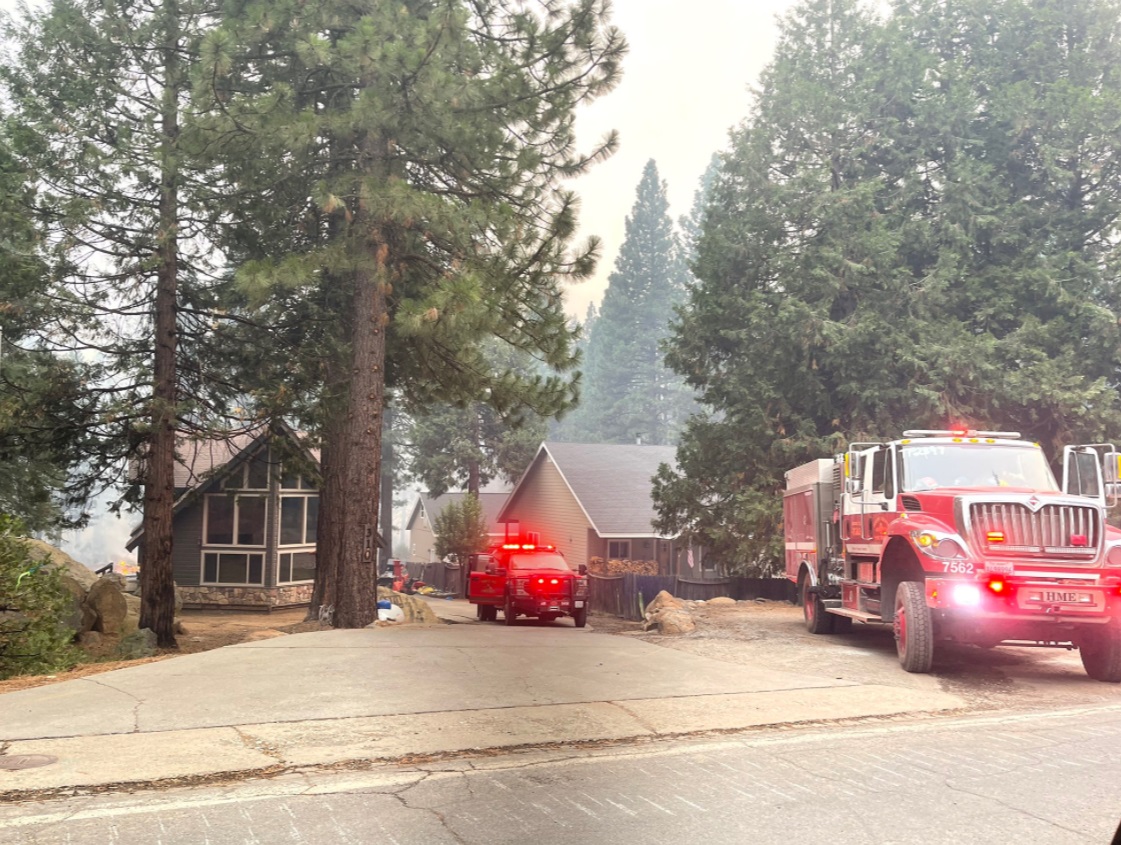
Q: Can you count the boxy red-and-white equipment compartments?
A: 1